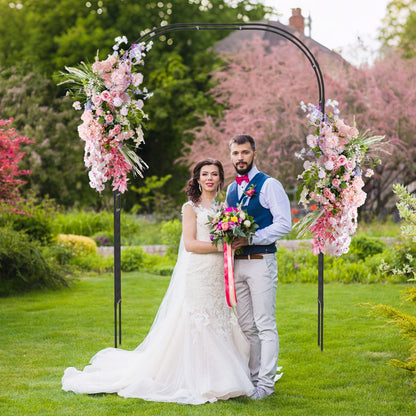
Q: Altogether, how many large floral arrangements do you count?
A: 2